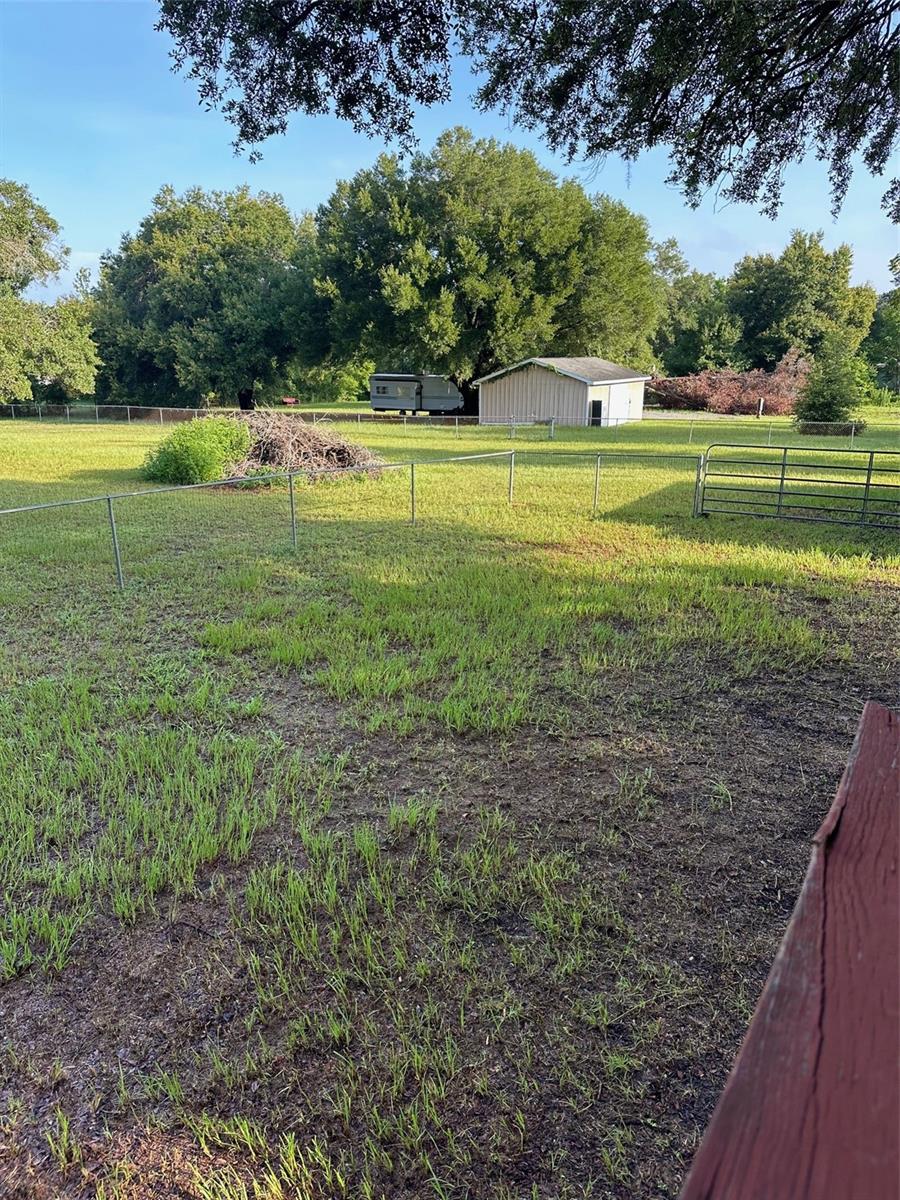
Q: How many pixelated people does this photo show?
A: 0